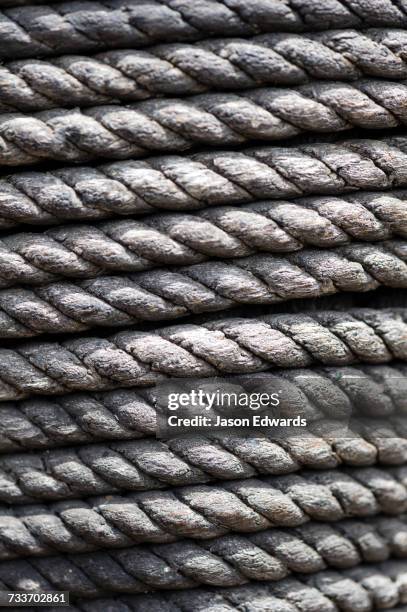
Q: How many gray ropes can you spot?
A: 12